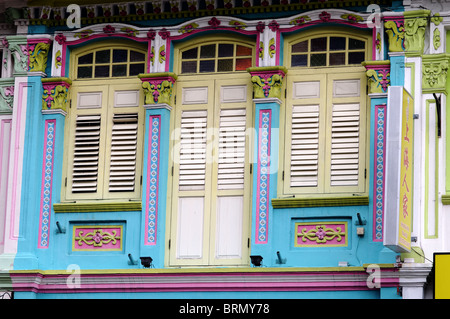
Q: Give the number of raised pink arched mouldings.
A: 3